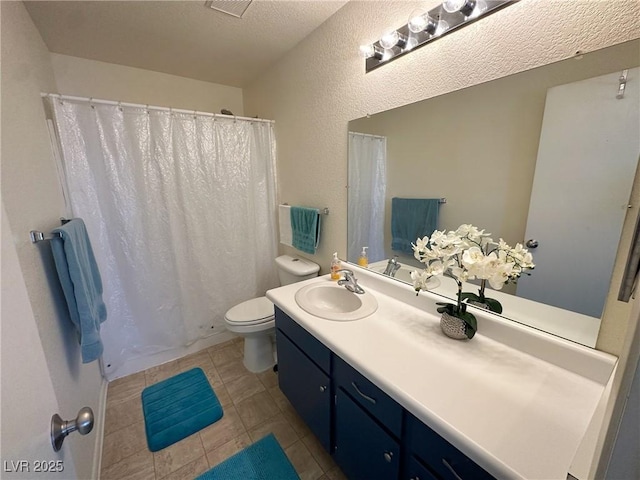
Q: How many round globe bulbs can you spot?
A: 4